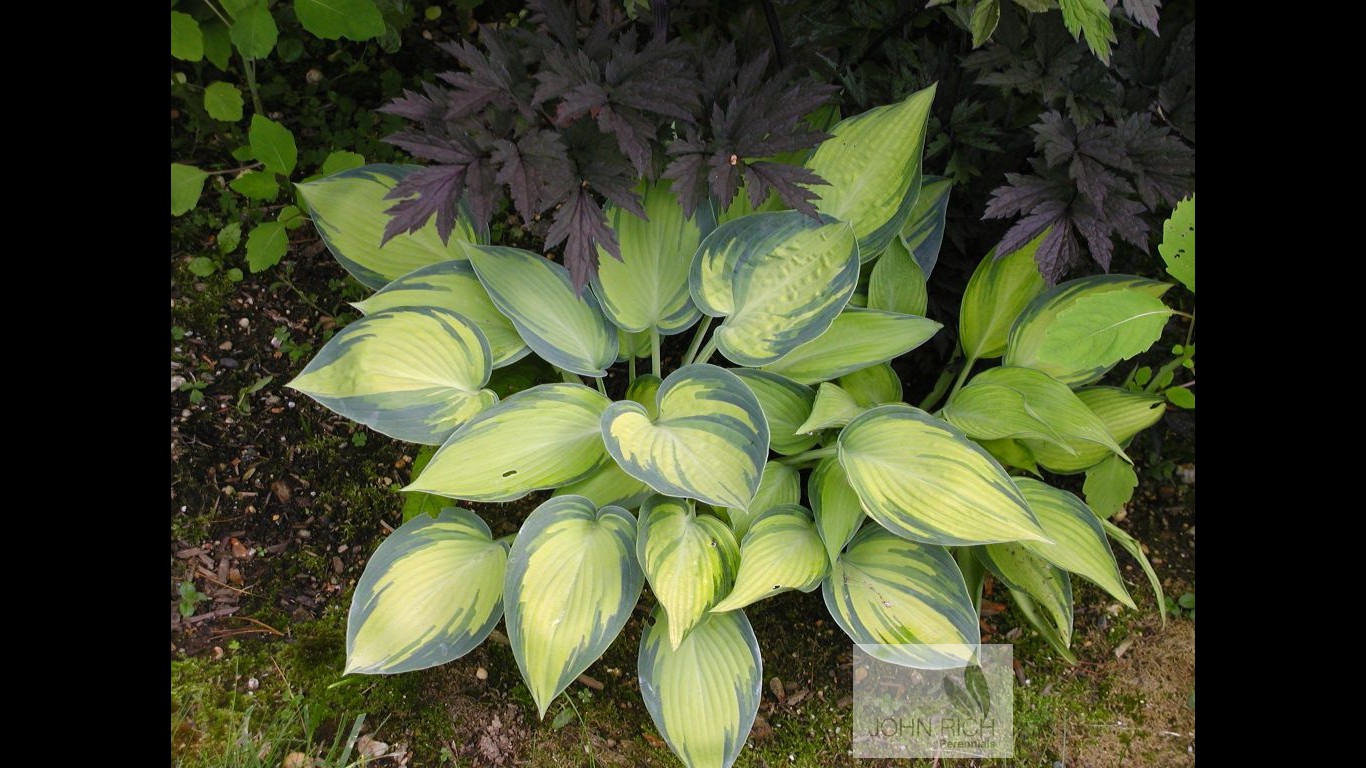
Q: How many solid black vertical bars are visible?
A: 2